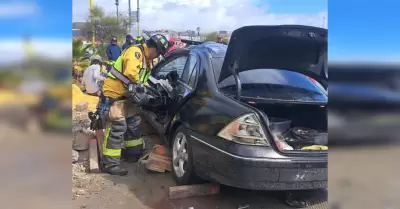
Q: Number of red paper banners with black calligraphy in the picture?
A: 0